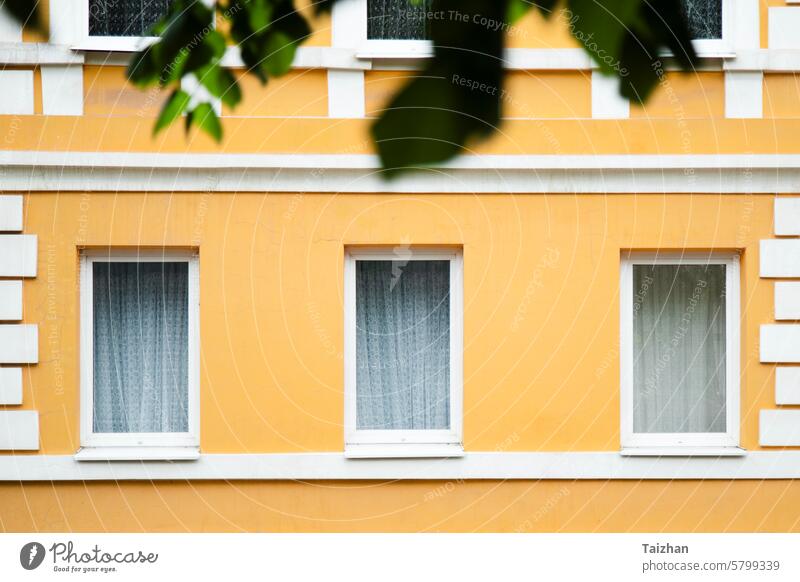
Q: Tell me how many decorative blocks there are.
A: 12